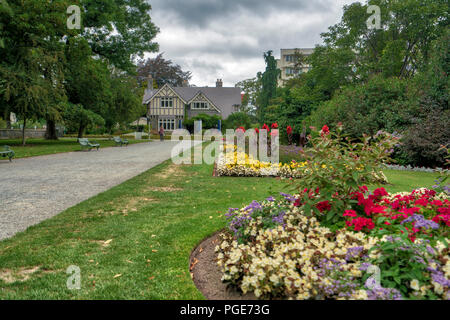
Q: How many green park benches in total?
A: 3